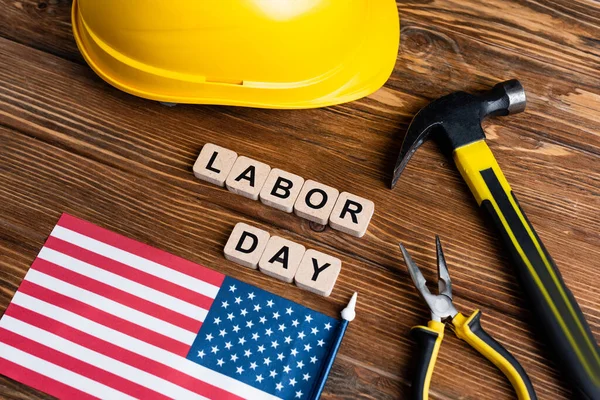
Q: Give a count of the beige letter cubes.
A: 8